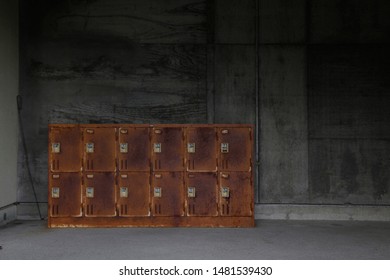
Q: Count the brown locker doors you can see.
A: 12